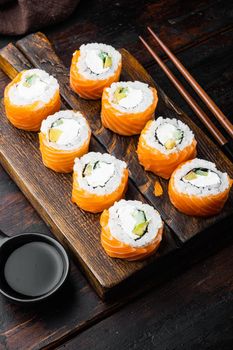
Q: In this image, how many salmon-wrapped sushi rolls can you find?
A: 8